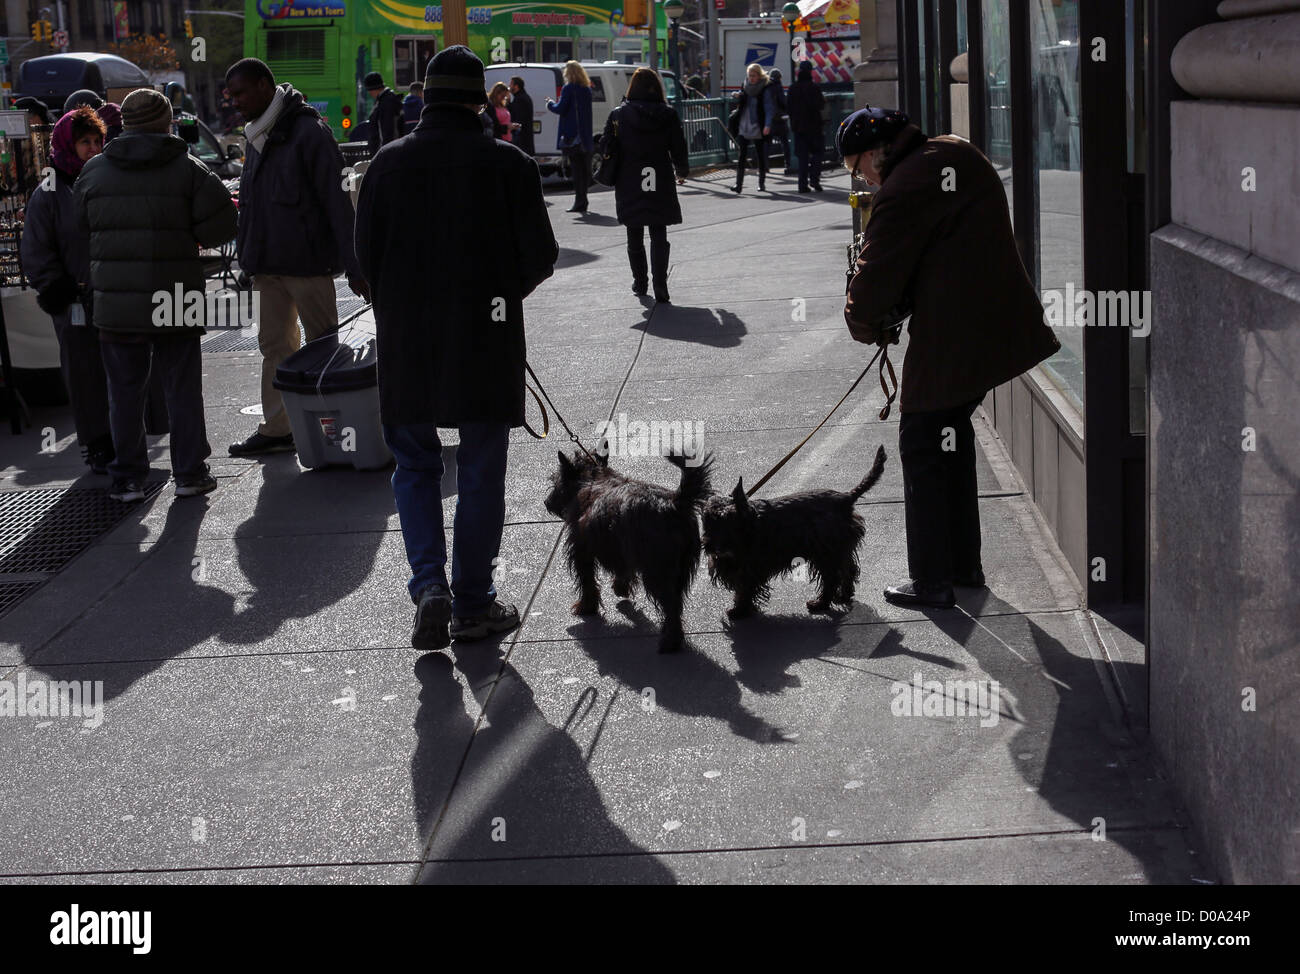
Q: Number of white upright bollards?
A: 0